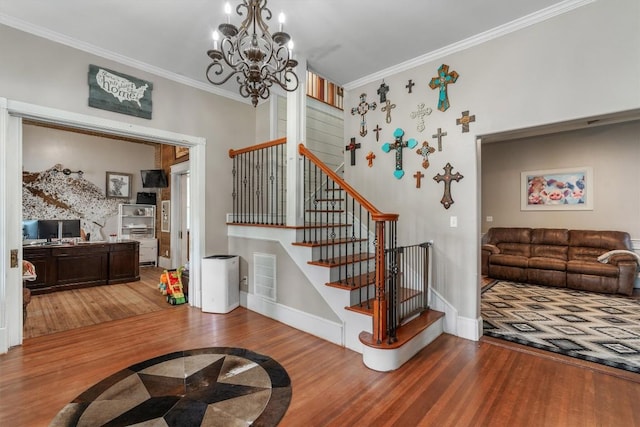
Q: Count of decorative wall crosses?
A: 15